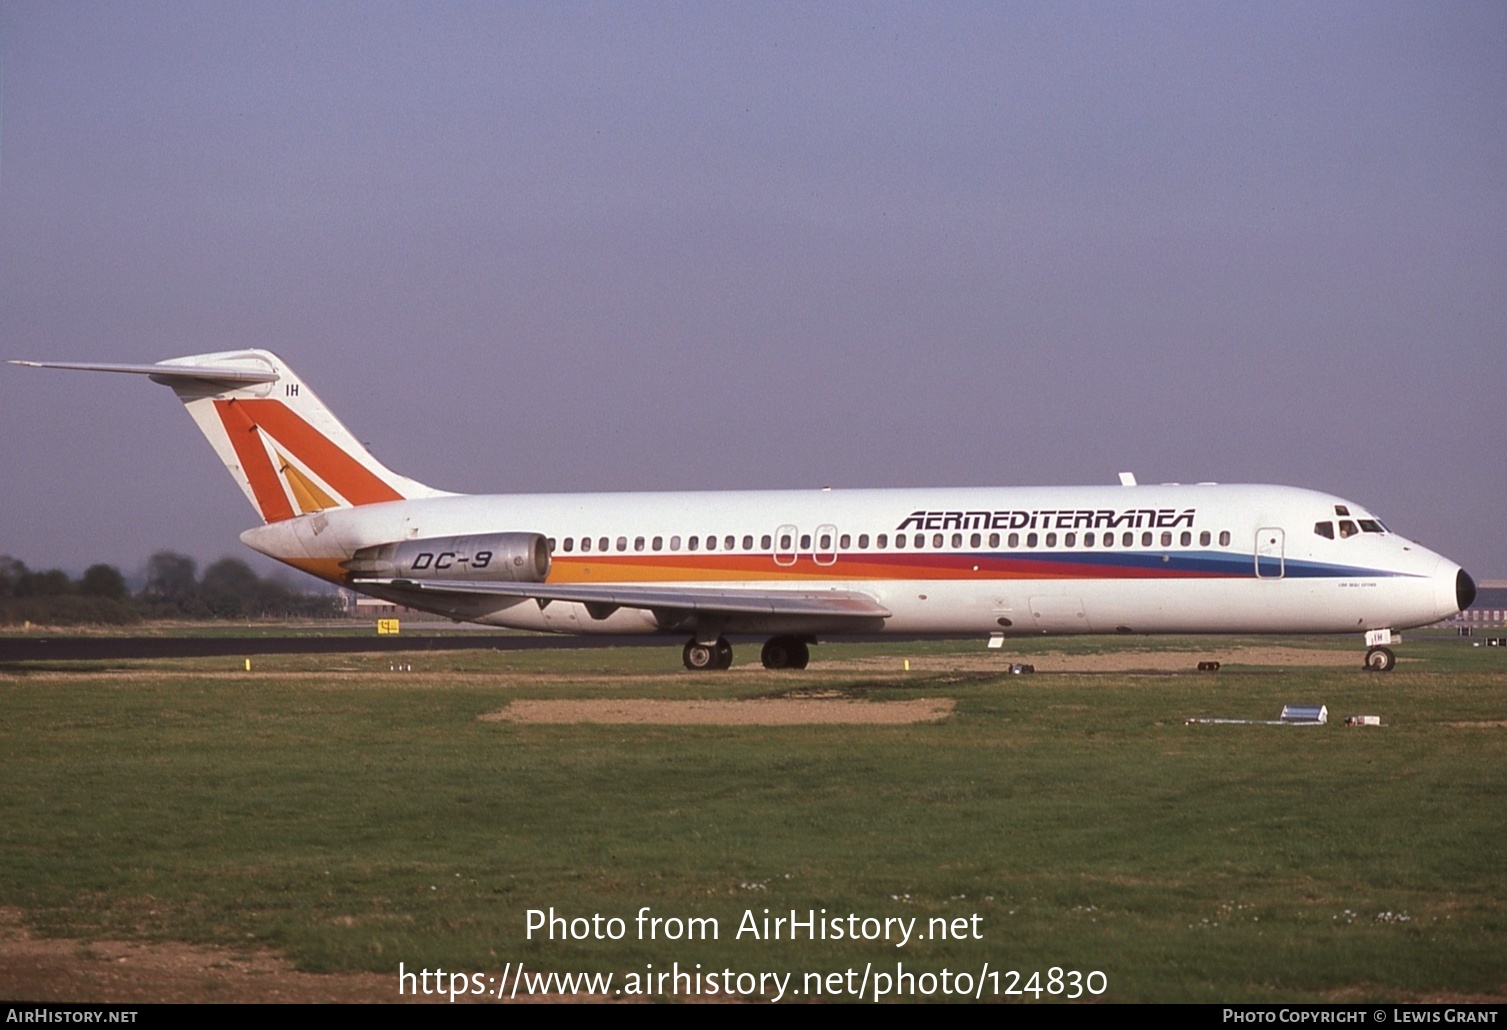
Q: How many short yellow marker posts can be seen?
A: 2